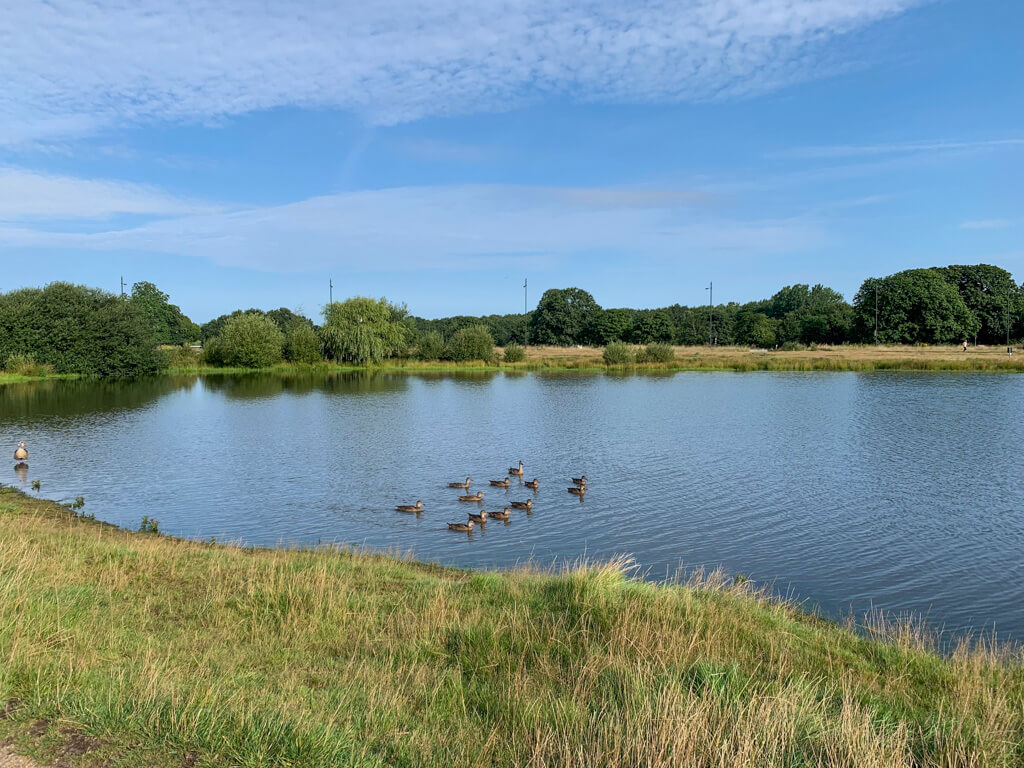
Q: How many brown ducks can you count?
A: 12